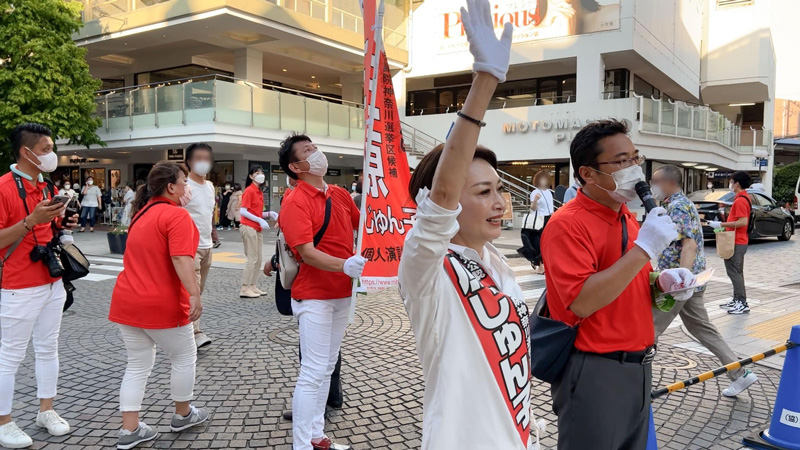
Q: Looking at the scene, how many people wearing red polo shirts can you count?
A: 6